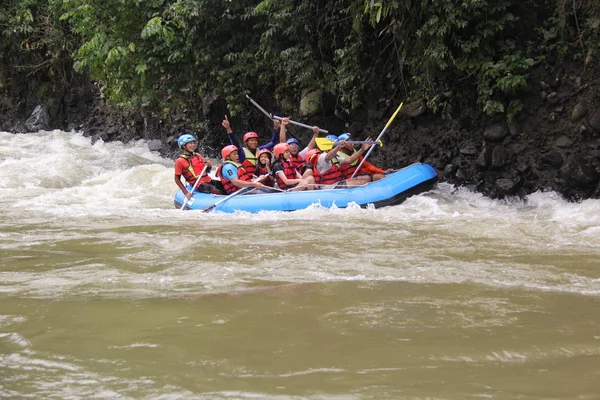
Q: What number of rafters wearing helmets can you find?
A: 9